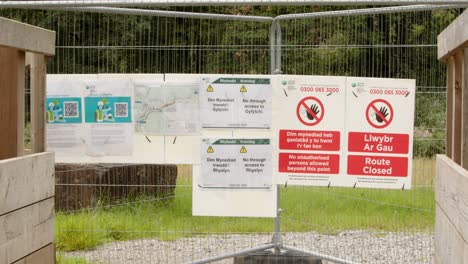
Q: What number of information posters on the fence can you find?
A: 7